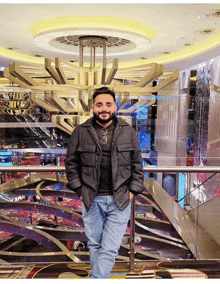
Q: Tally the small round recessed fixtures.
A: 8